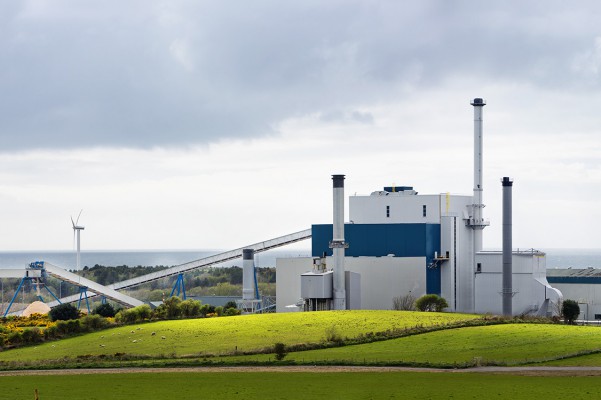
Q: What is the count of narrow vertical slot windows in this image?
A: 2